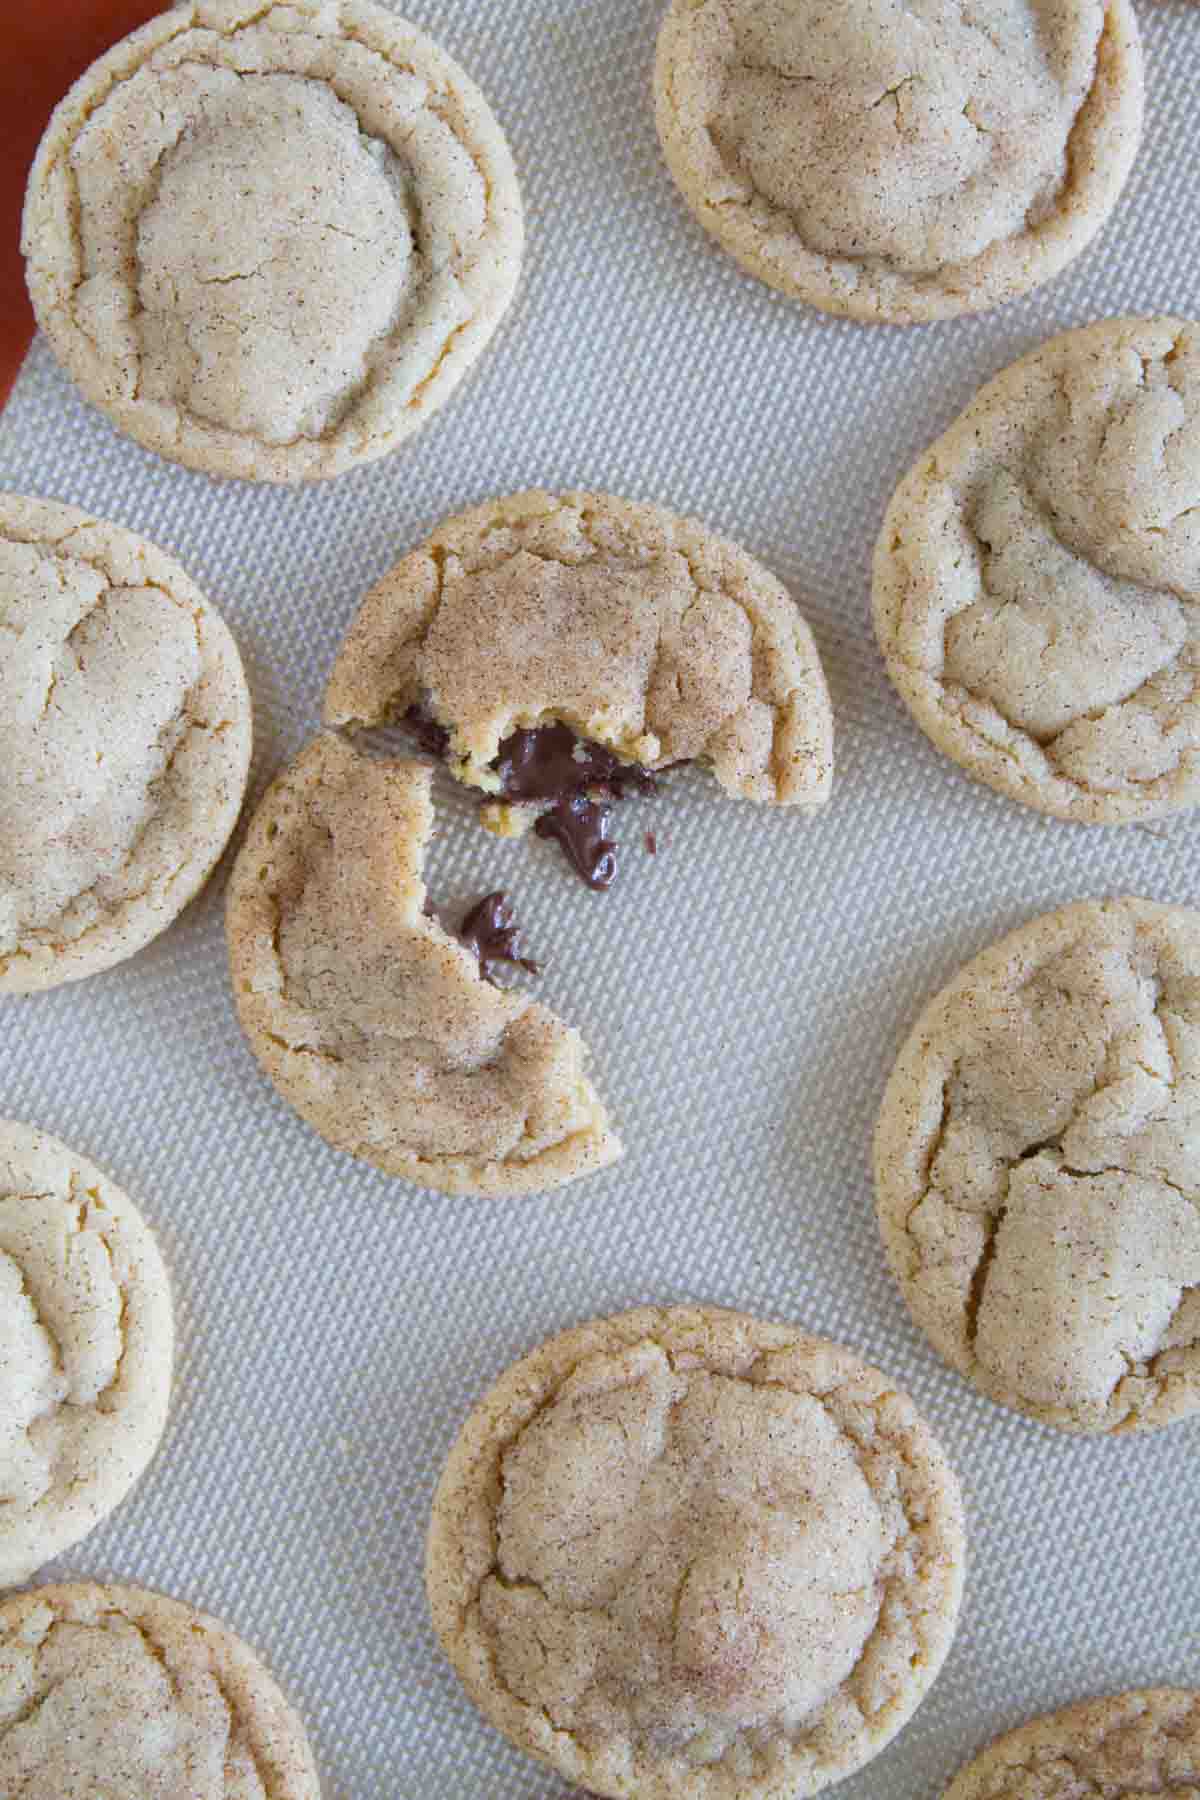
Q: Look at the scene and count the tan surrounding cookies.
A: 9